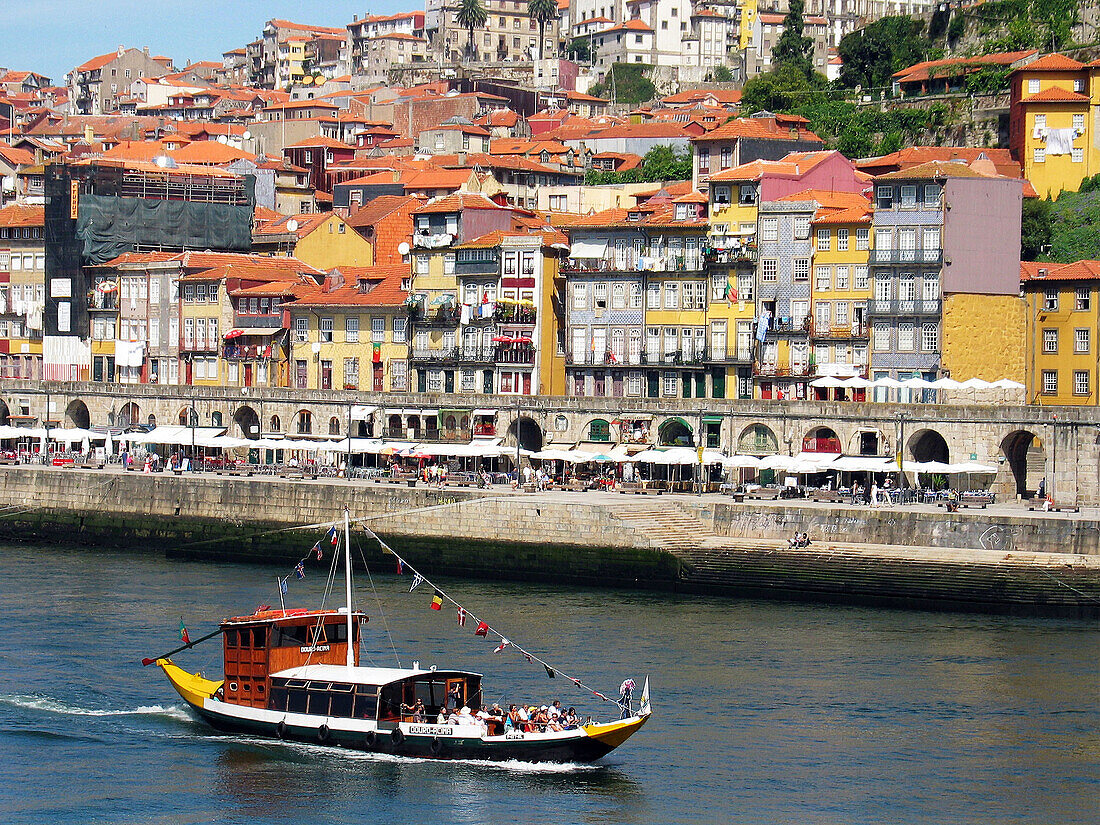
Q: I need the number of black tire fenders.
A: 5